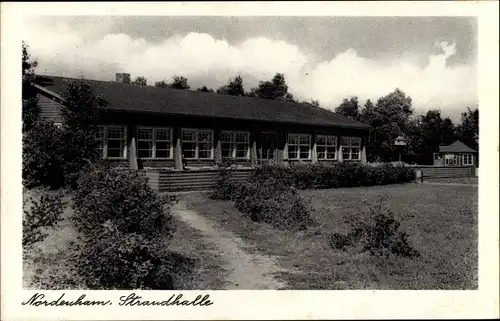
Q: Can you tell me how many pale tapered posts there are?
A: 8